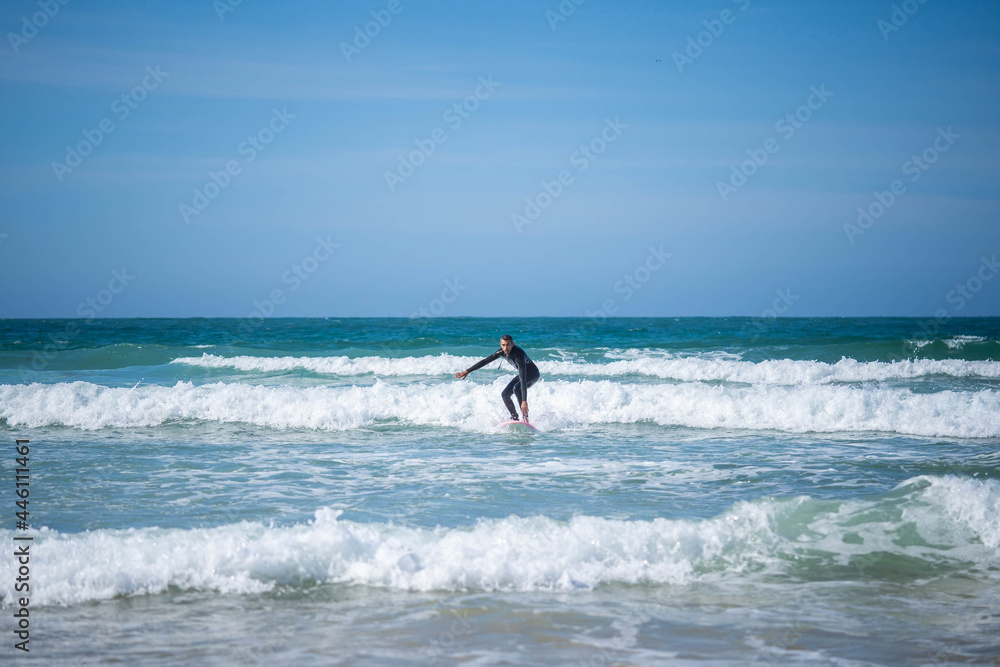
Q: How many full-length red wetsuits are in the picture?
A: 0